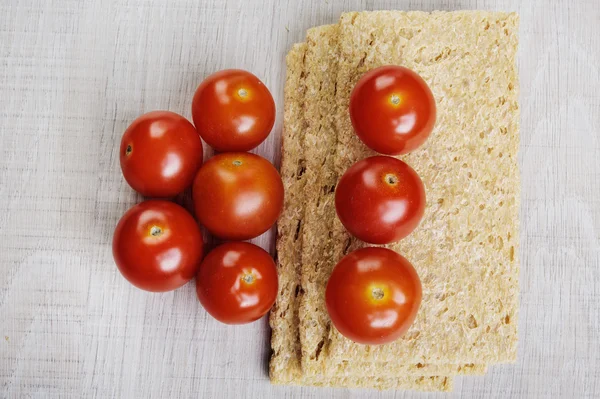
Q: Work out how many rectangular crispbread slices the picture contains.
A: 3